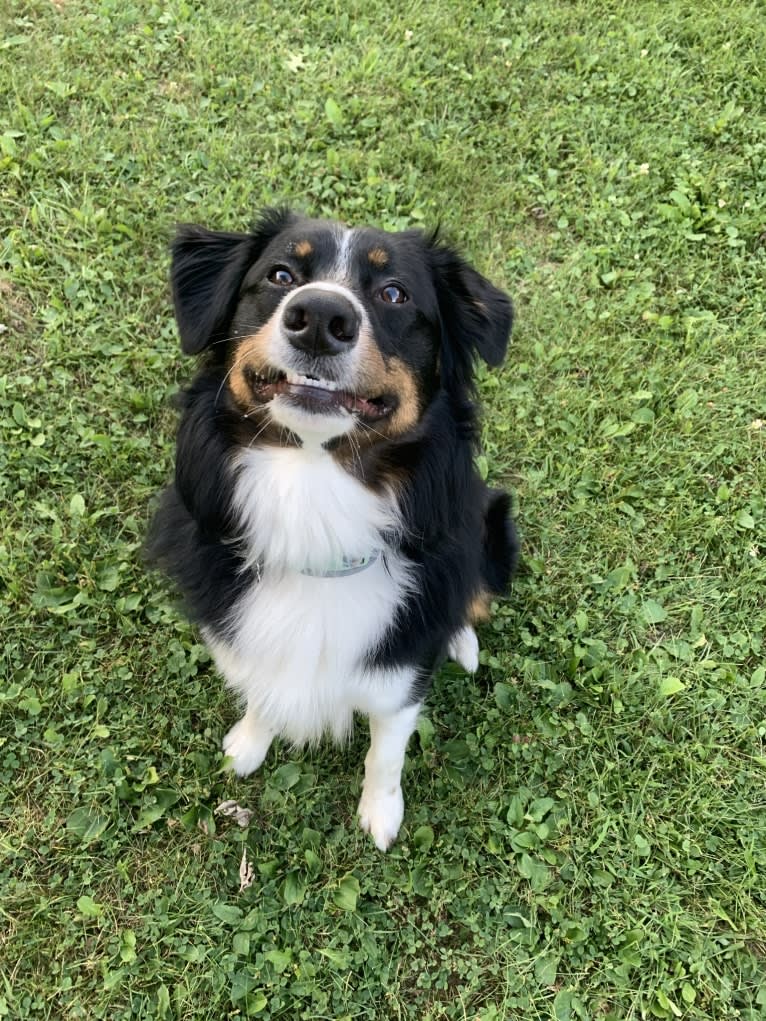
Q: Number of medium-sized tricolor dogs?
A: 1